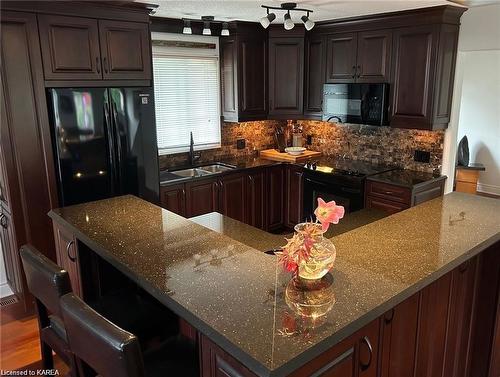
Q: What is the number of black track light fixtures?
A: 2